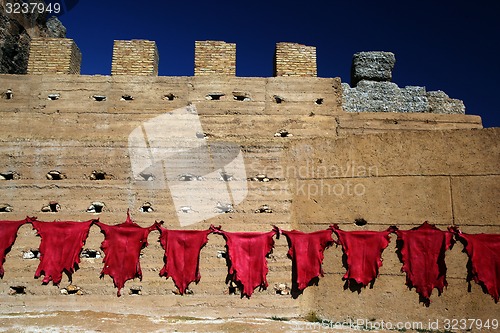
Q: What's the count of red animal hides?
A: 9